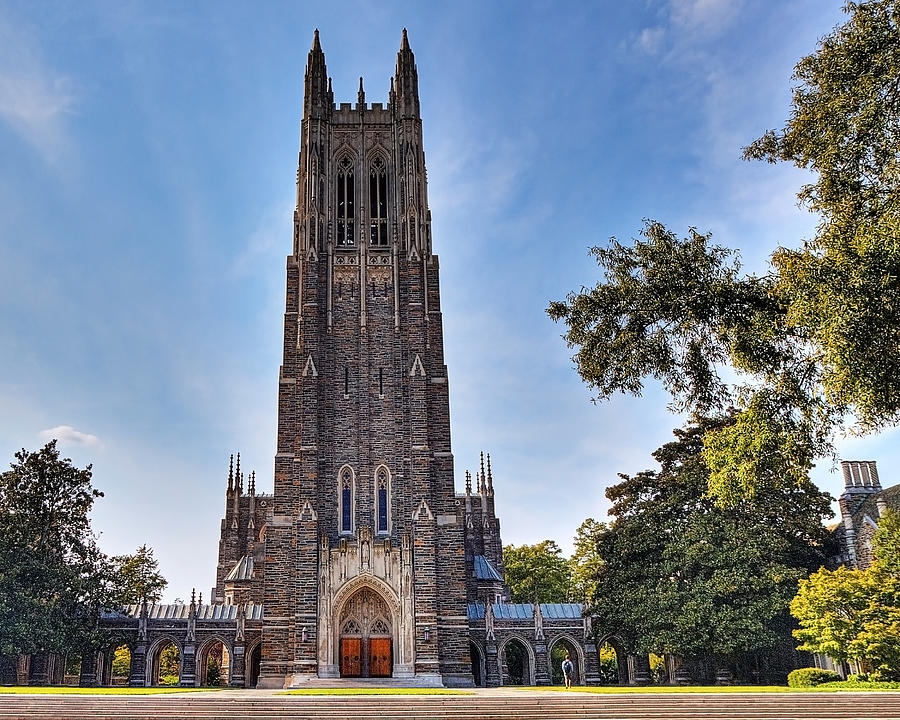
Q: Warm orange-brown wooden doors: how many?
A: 2